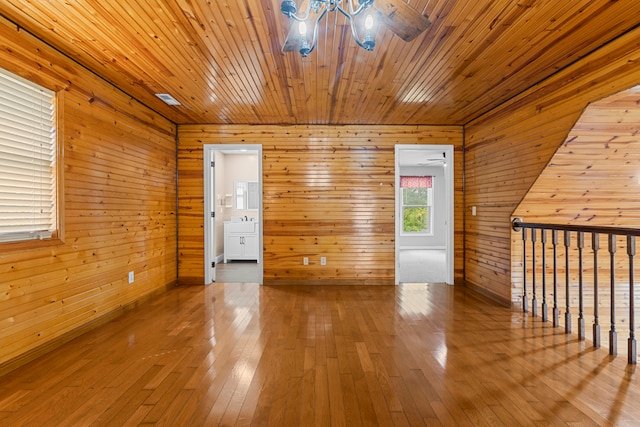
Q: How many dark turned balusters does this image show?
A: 9